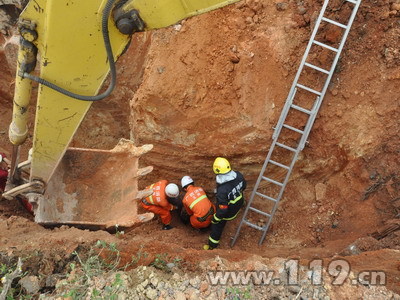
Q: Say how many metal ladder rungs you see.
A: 13